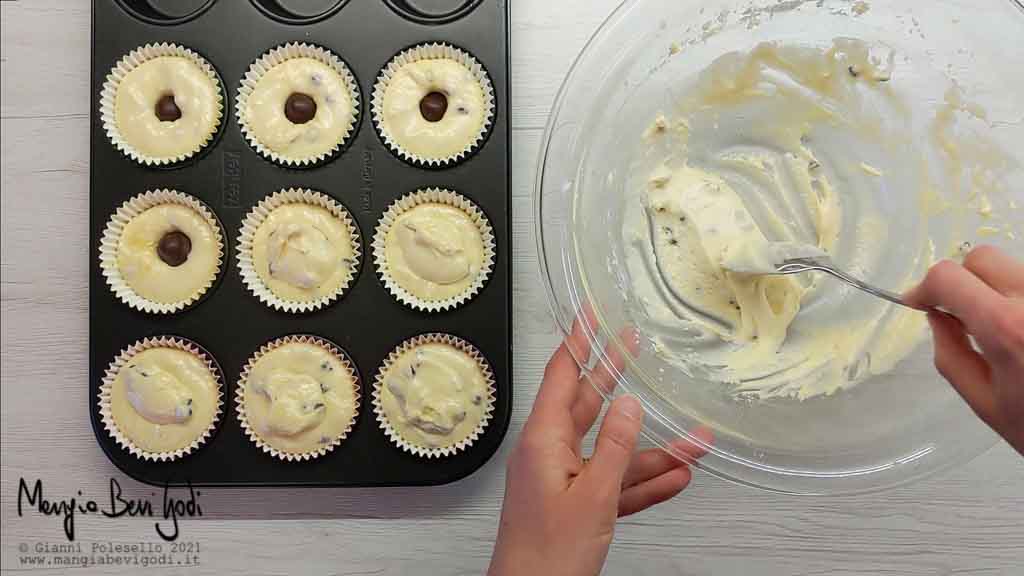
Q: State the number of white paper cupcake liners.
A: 9